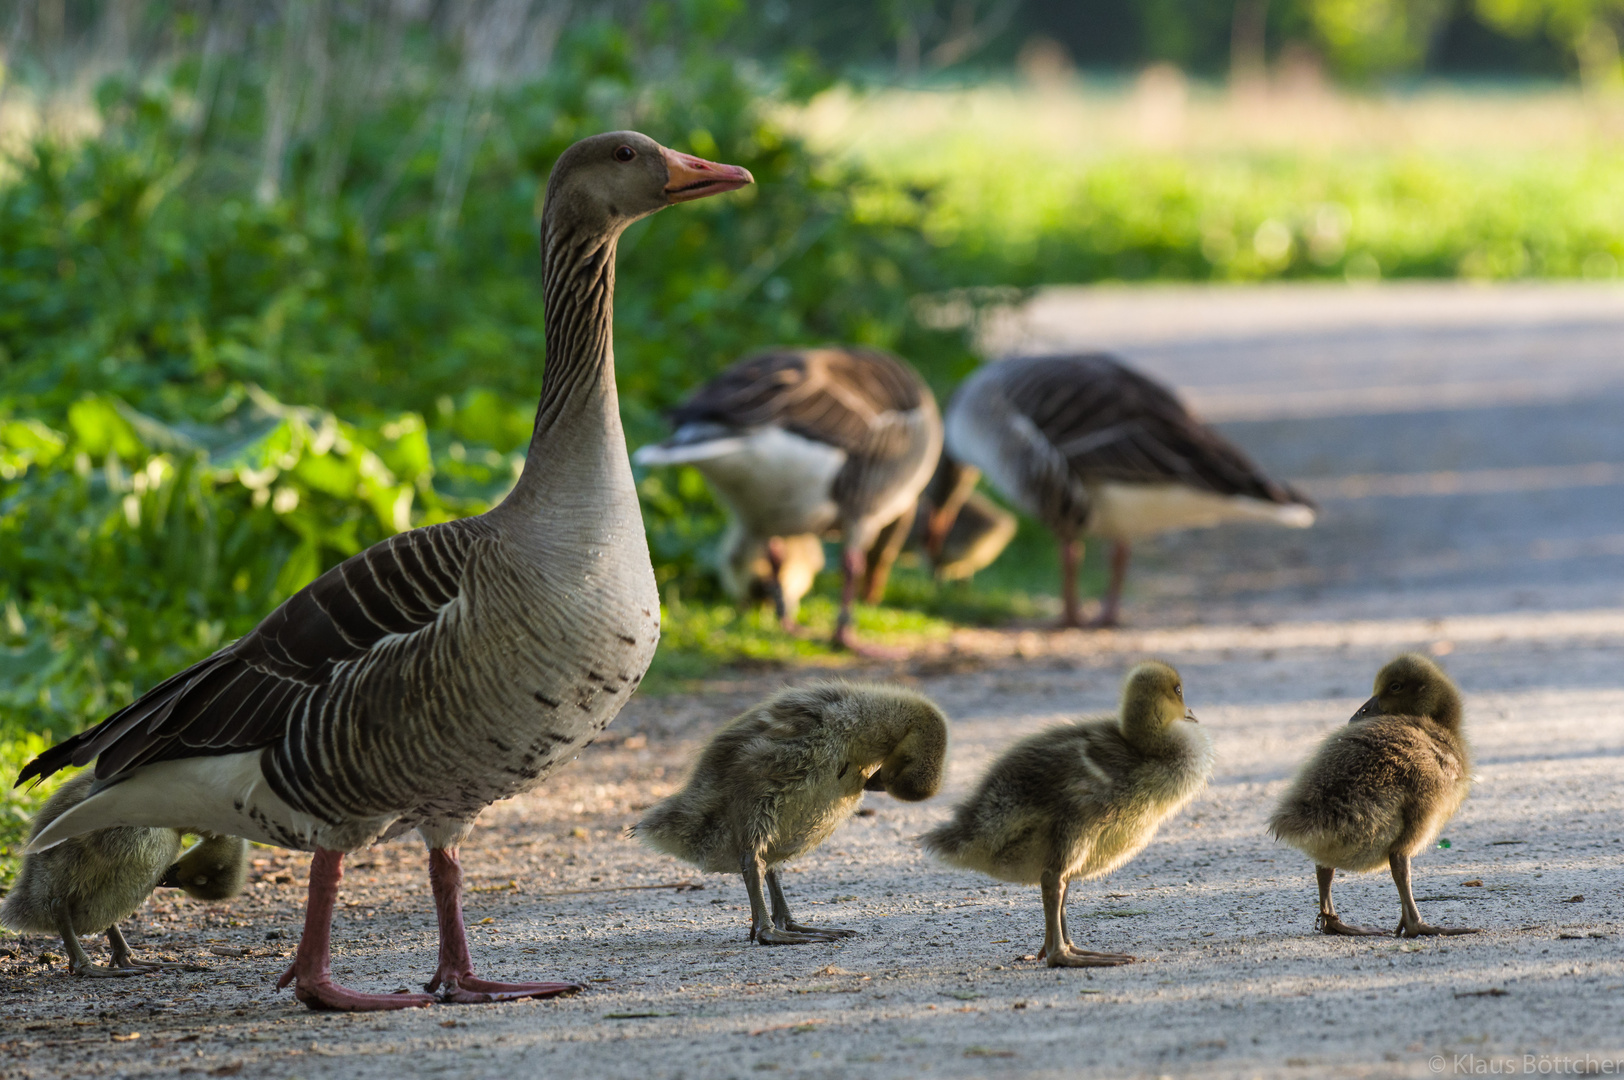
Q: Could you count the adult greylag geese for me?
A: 3